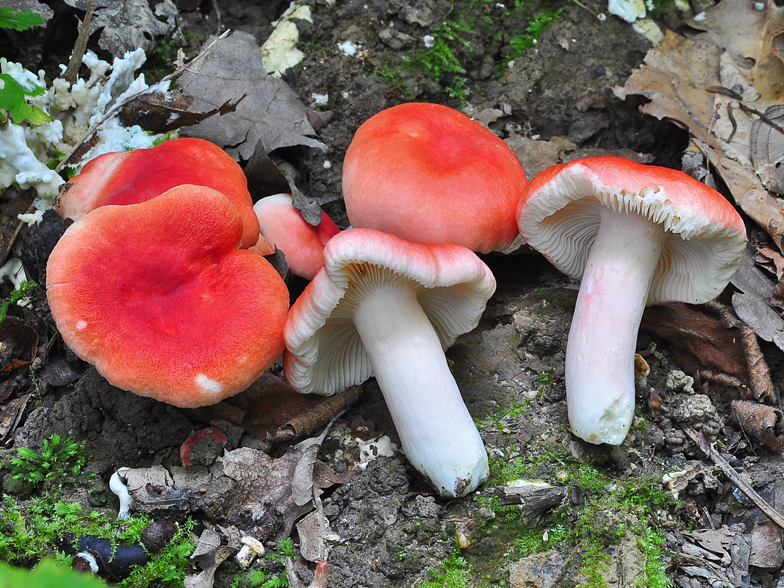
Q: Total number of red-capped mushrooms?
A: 6